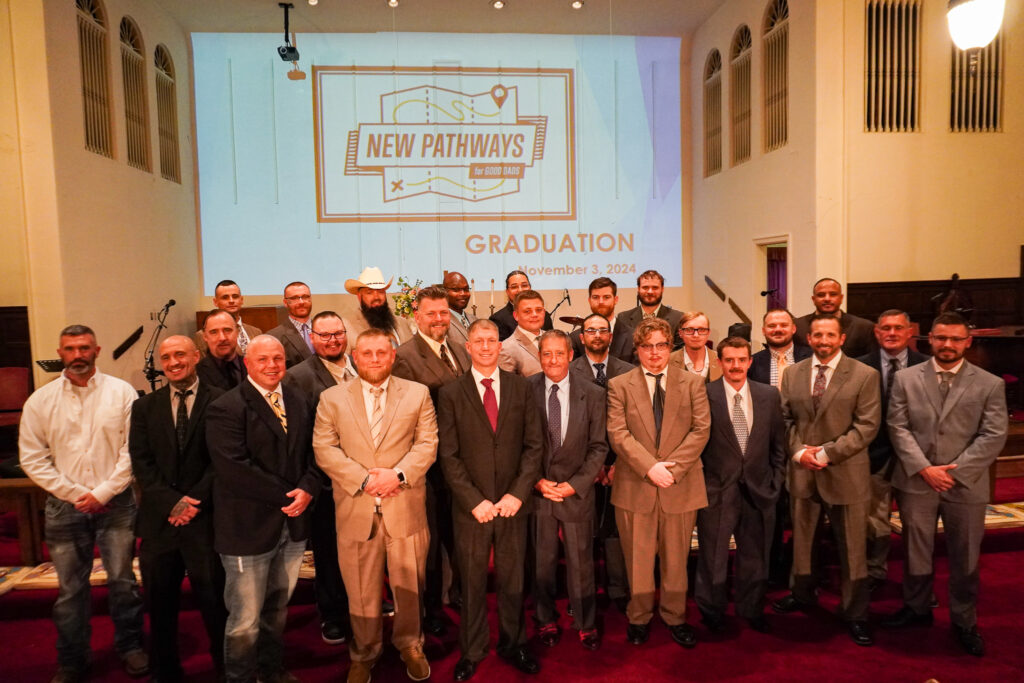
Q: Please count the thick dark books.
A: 0